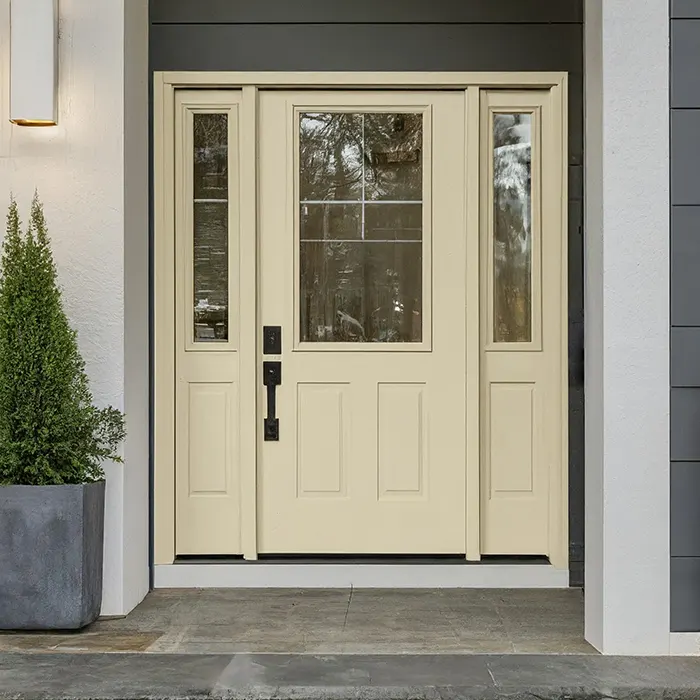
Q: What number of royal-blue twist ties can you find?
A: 0